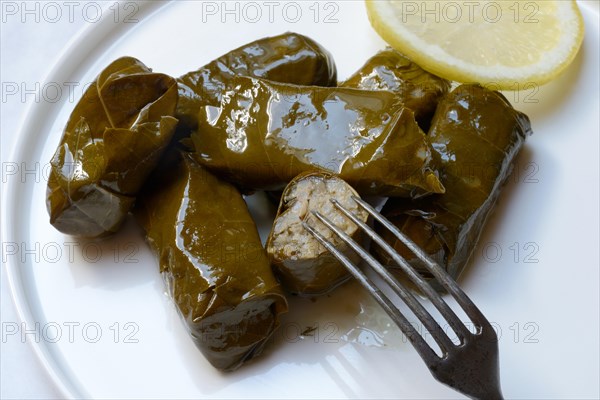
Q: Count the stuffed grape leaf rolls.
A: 7